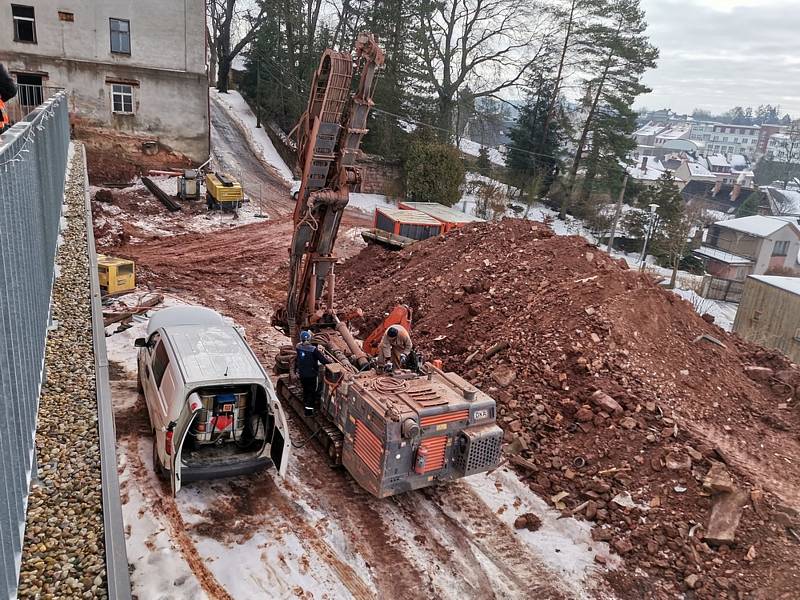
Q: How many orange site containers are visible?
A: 2